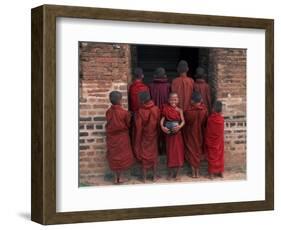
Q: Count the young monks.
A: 9